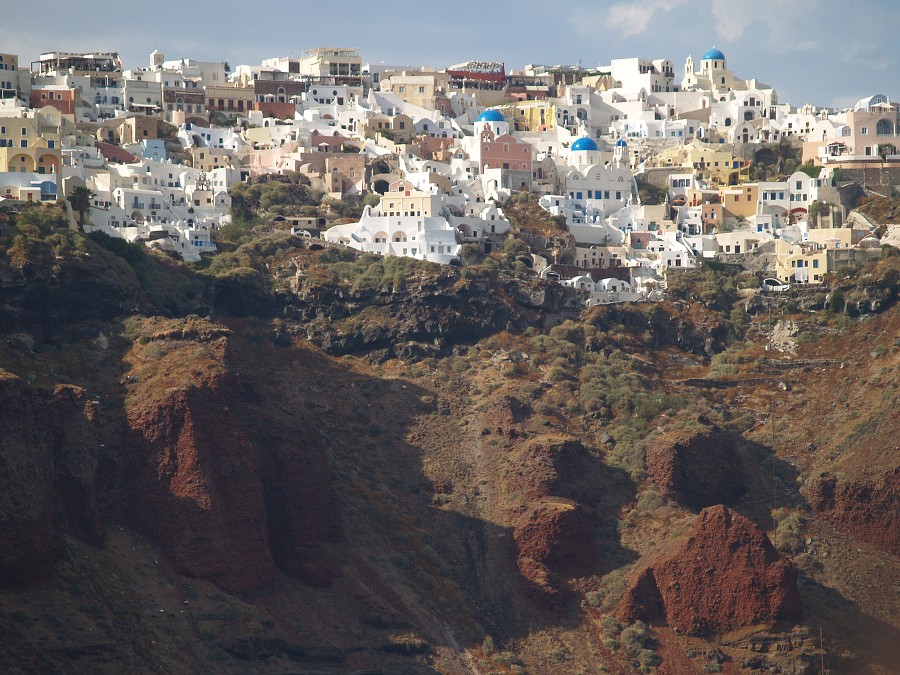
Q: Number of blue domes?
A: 4